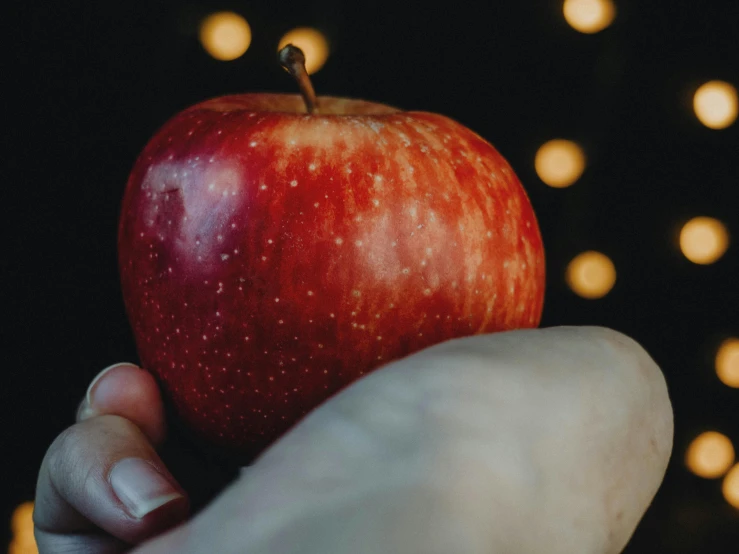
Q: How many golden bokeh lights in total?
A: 11